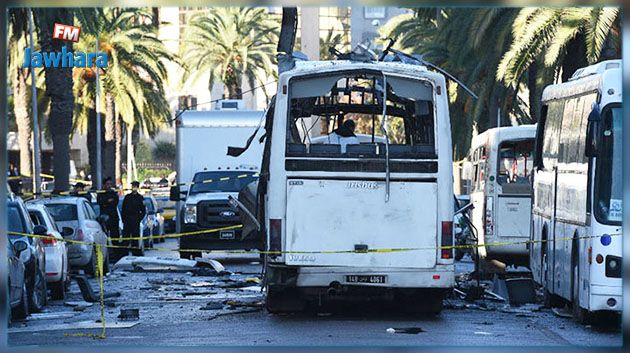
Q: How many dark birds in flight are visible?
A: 0